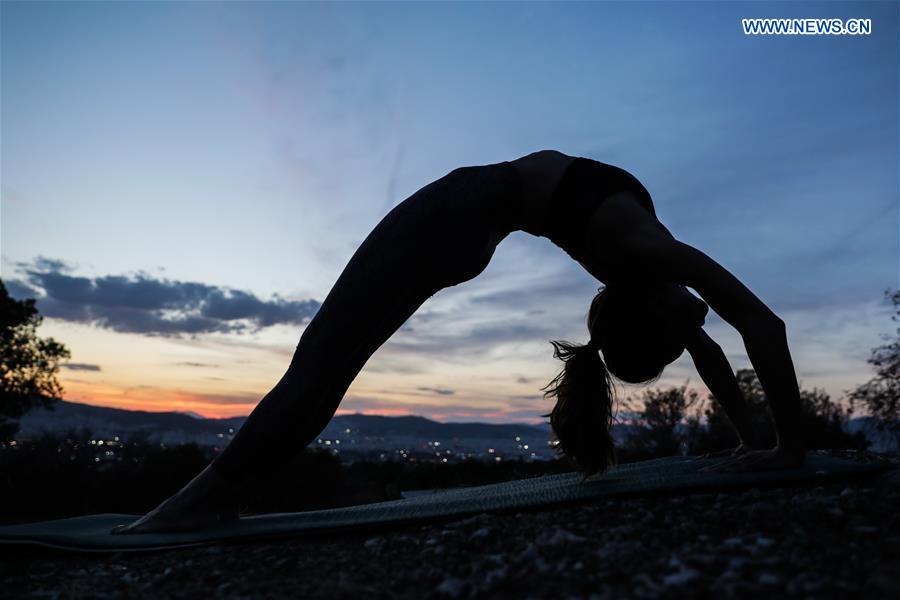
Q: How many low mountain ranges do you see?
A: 1